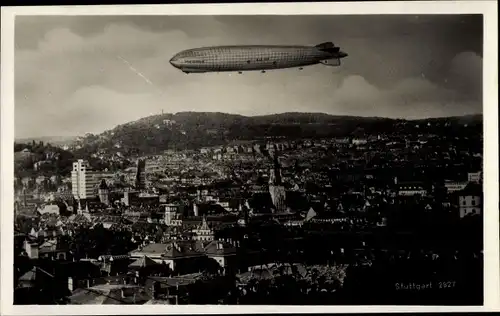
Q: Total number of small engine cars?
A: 5